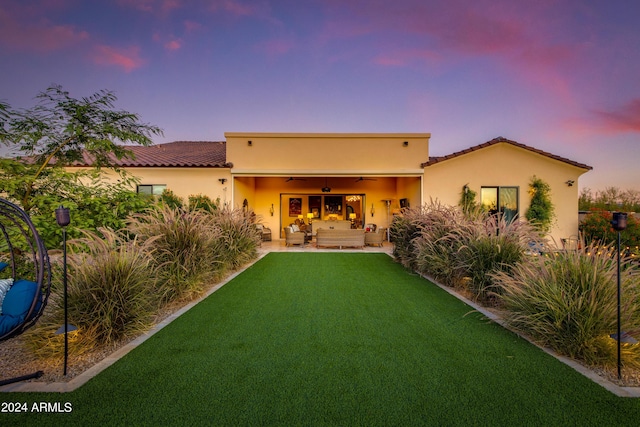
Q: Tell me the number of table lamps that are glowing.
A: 3